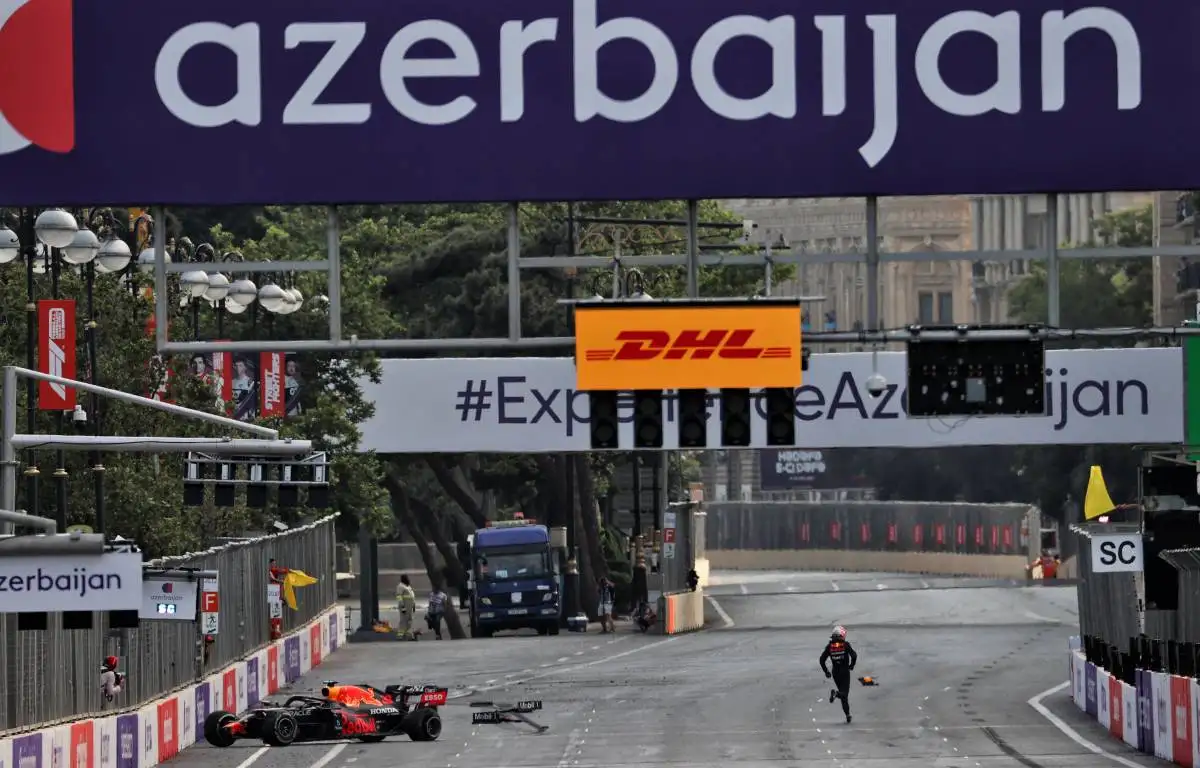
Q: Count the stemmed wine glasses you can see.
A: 0